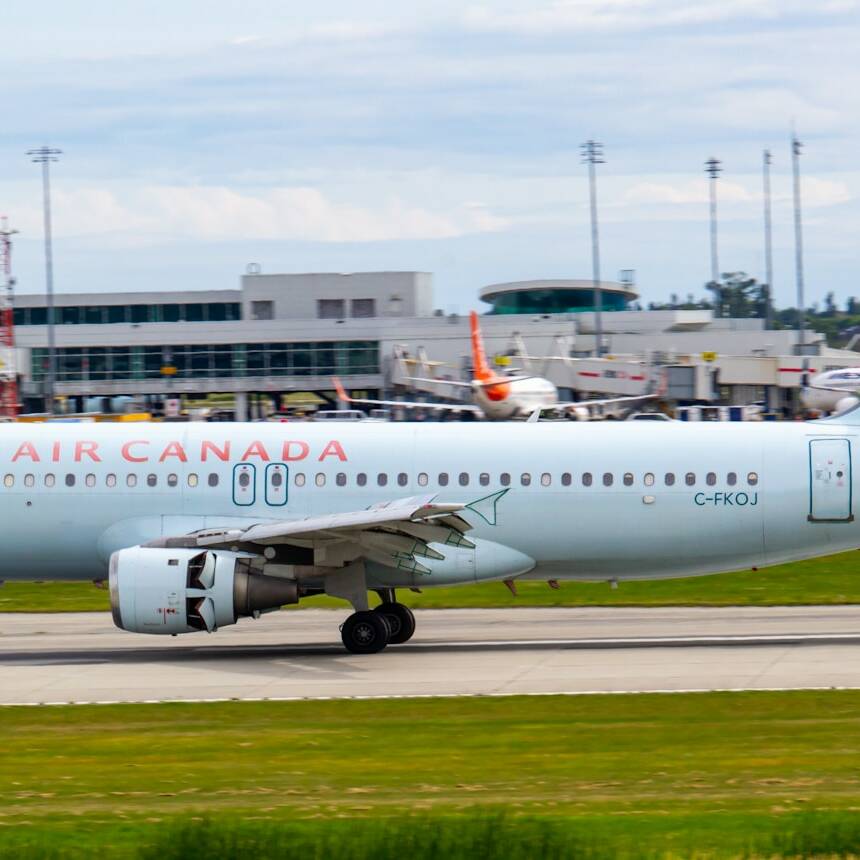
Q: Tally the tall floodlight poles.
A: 5